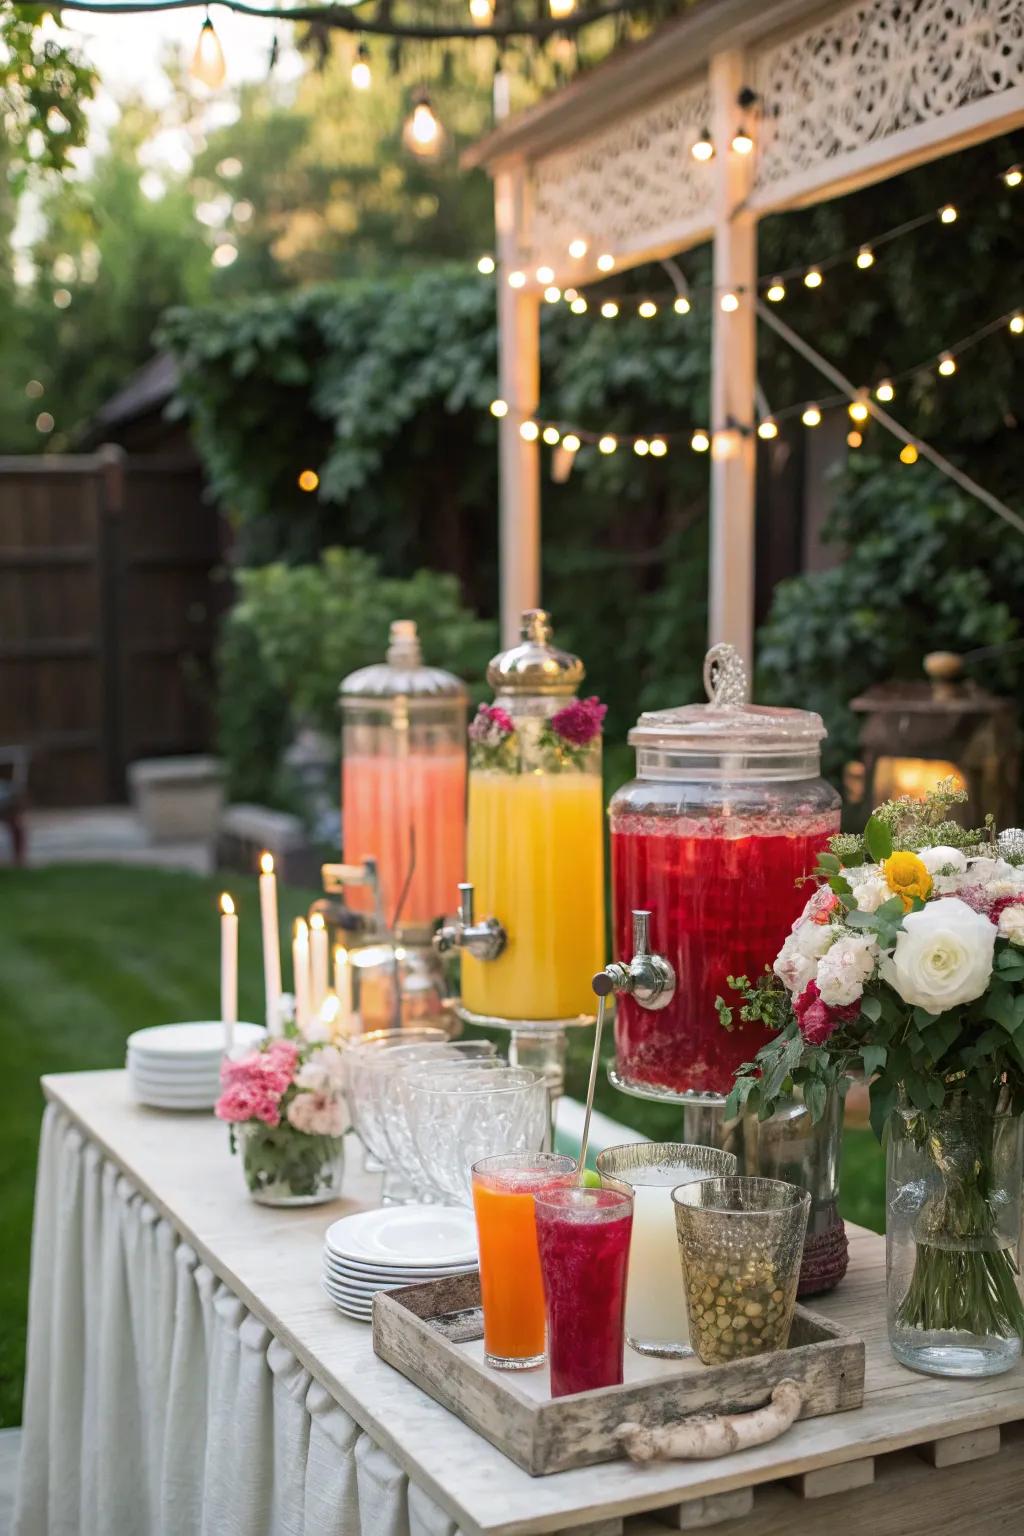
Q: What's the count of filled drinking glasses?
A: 4